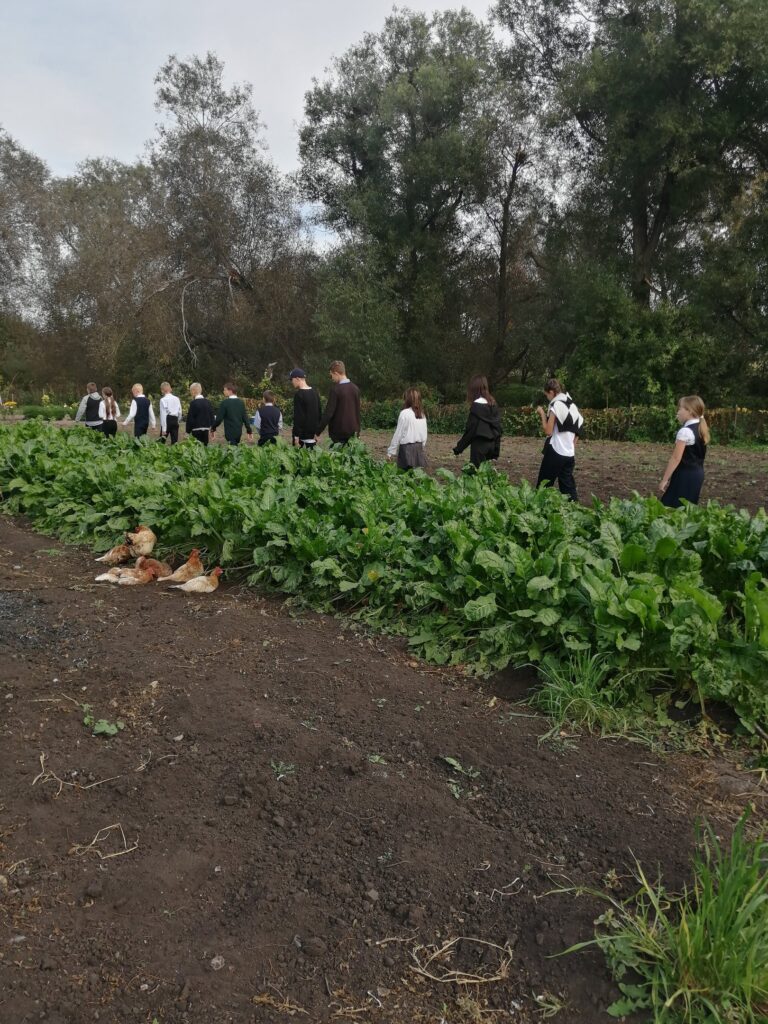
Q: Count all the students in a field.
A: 13